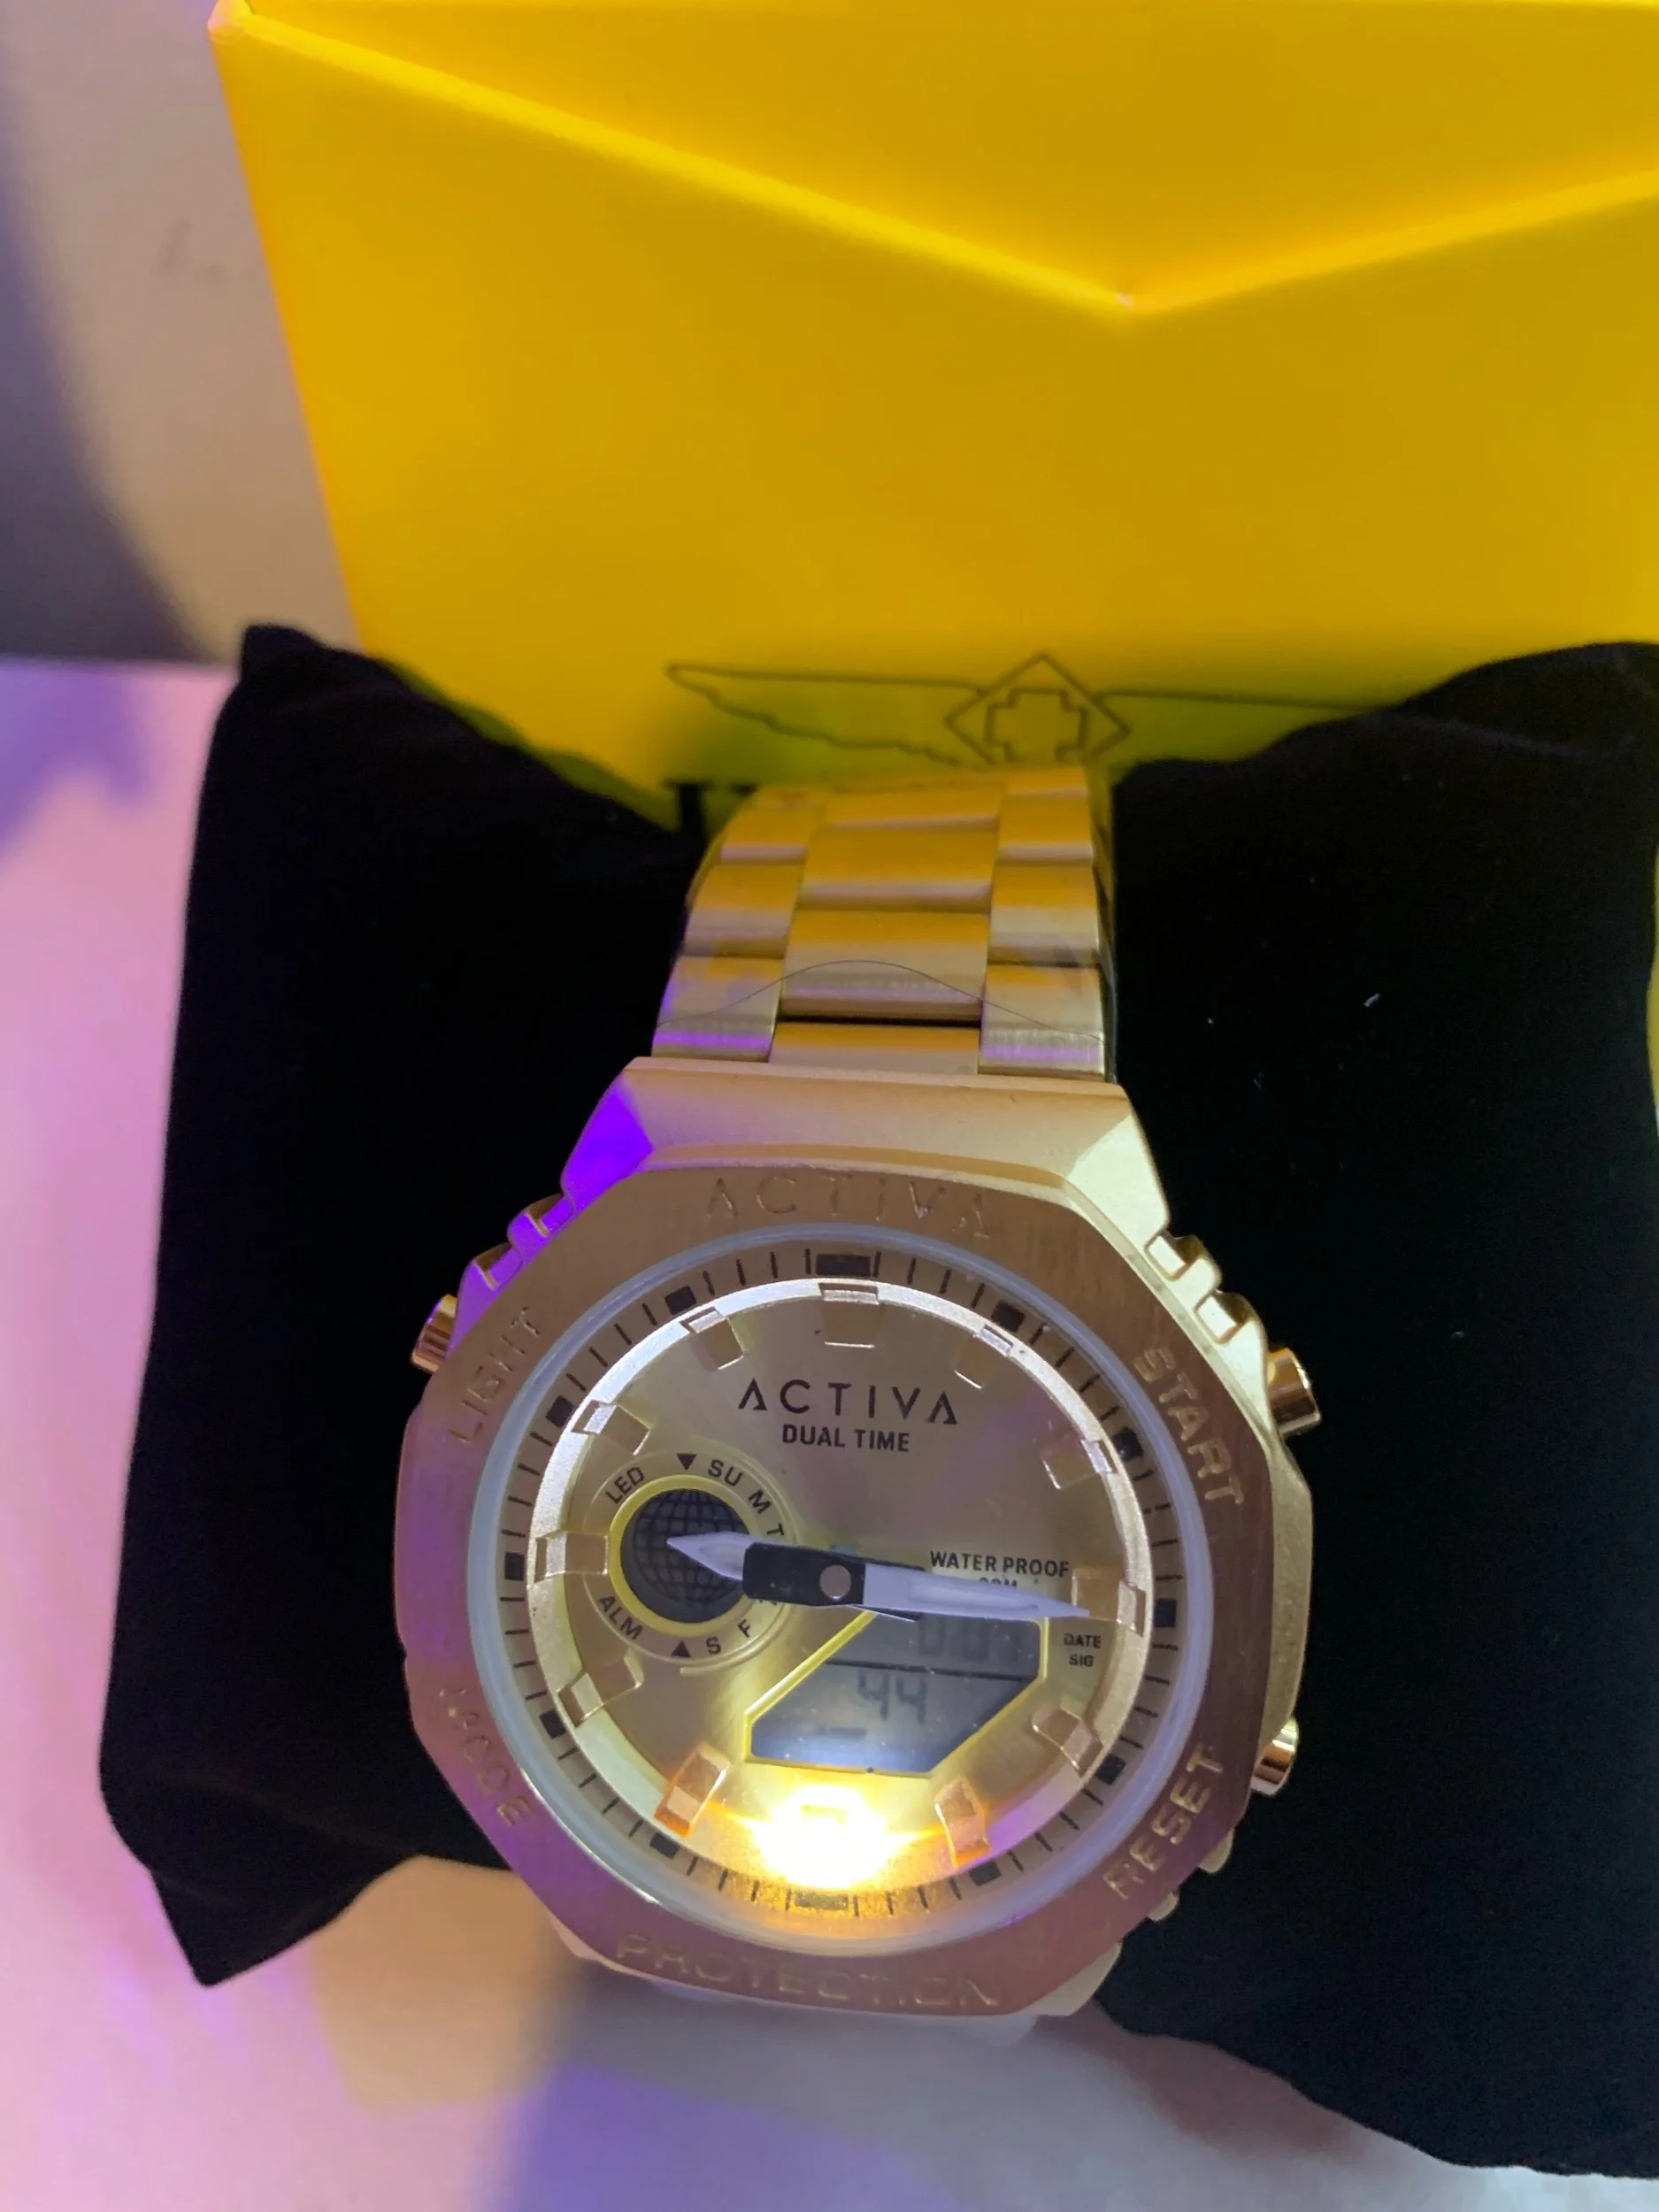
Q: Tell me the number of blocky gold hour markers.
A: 11